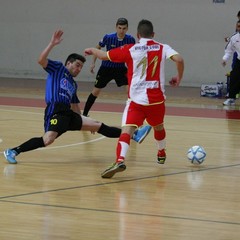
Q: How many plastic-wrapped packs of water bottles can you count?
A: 1